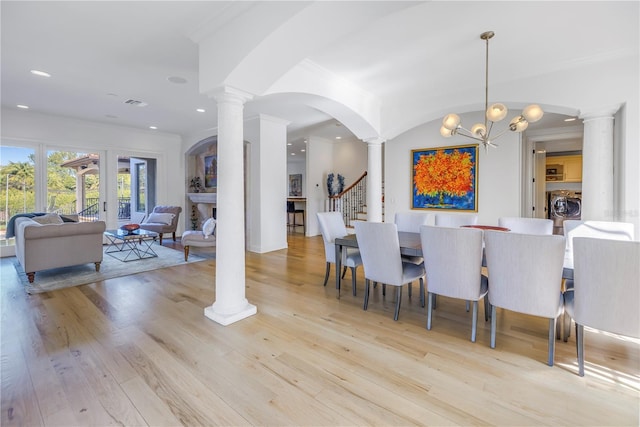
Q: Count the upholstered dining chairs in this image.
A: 9